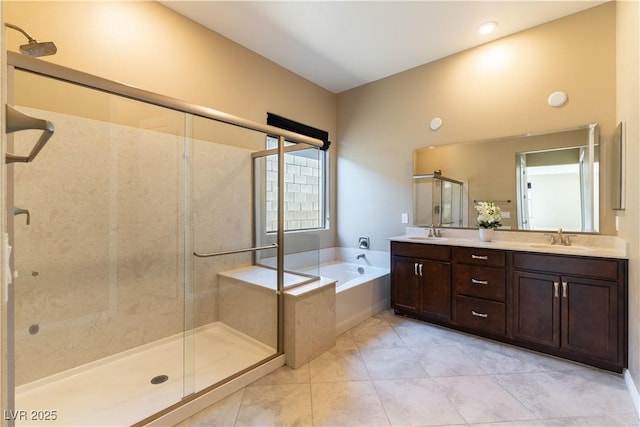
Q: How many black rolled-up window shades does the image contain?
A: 1